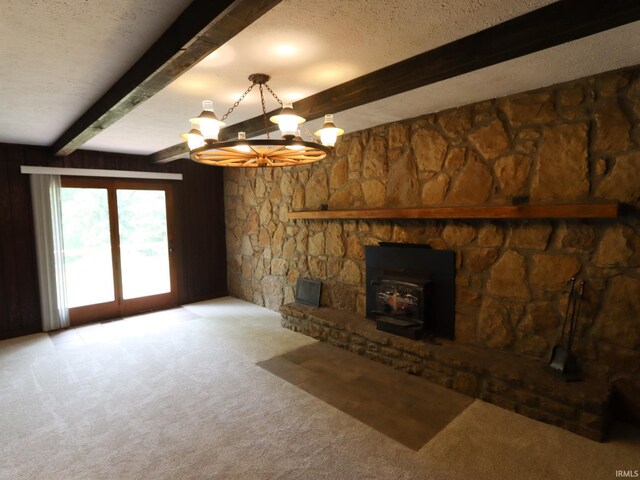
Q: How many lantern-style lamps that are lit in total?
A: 6